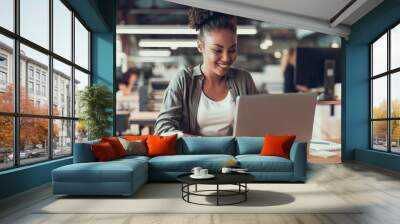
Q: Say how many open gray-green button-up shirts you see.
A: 1